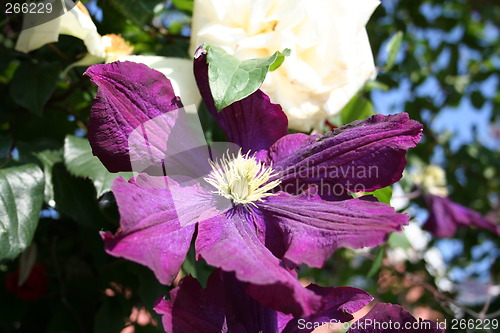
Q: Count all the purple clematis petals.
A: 6